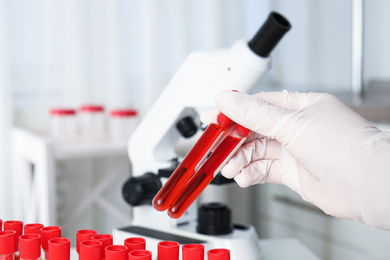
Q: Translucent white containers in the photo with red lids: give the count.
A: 3